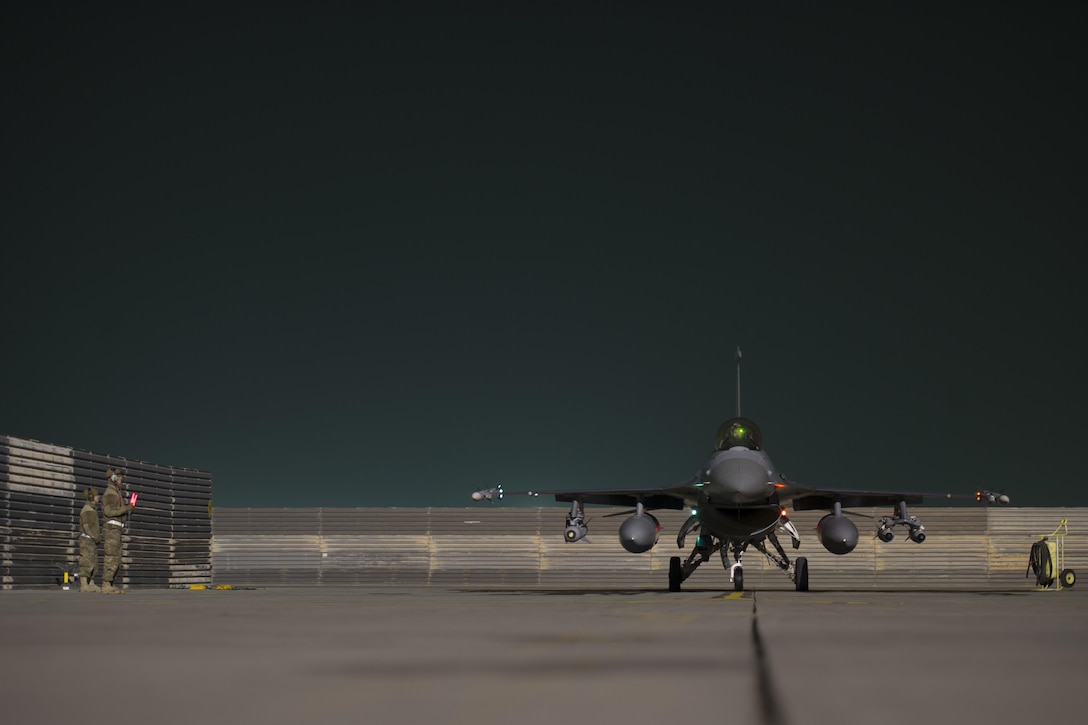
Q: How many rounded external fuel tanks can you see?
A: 2